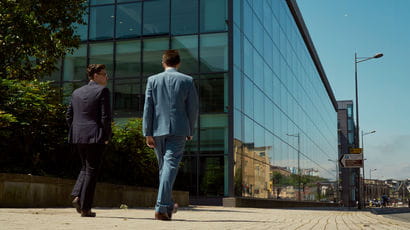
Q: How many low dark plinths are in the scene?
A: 1